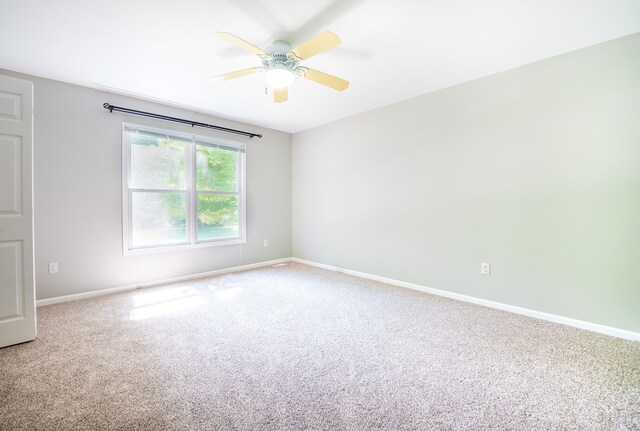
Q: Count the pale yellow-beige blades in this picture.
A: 5